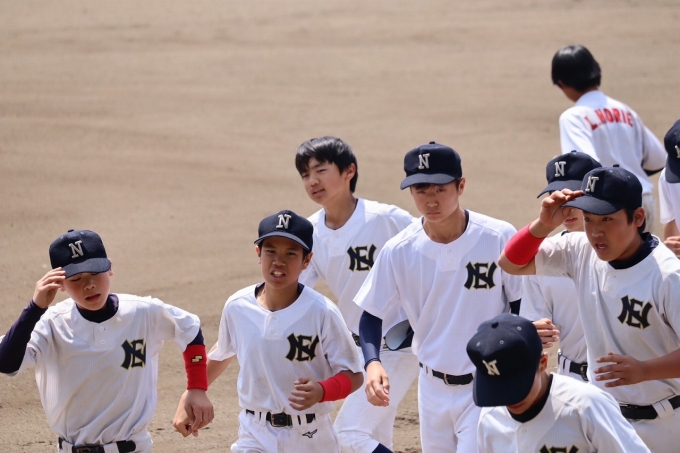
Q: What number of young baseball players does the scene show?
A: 9